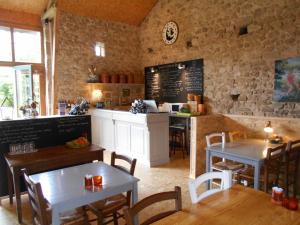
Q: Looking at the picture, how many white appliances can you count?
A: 1